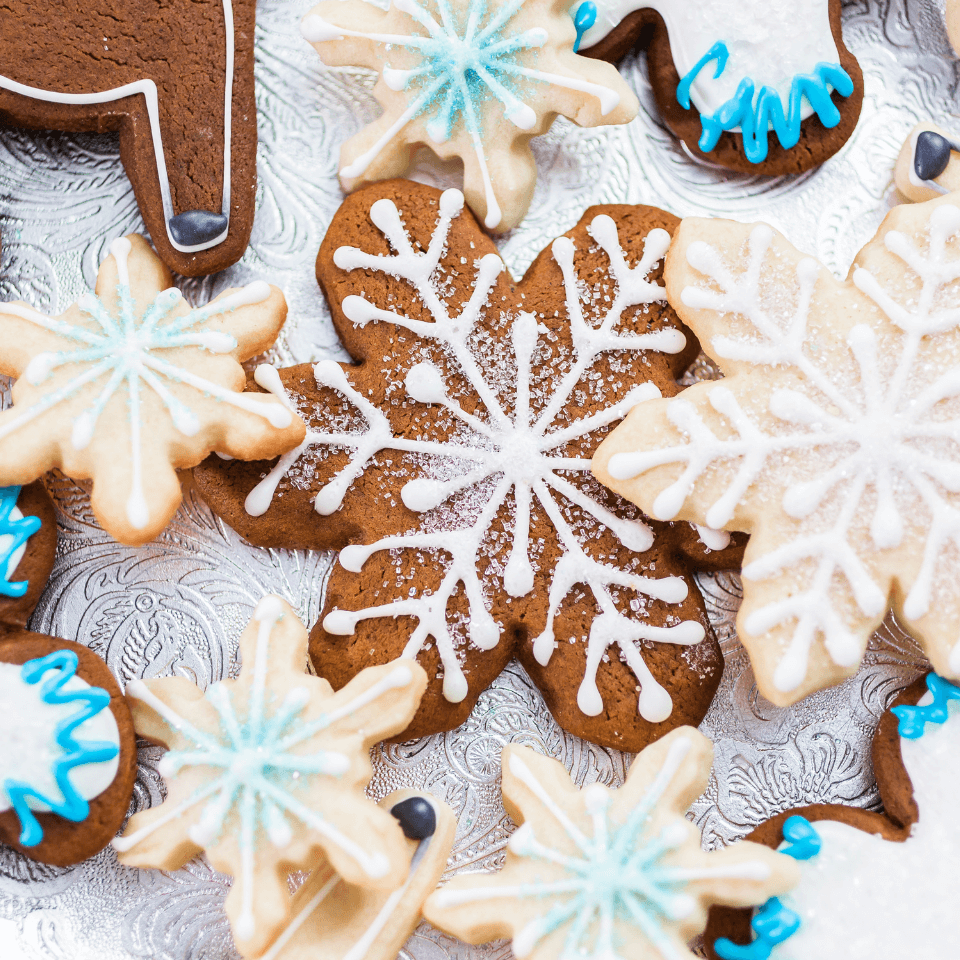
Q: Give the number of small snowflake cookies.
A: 4